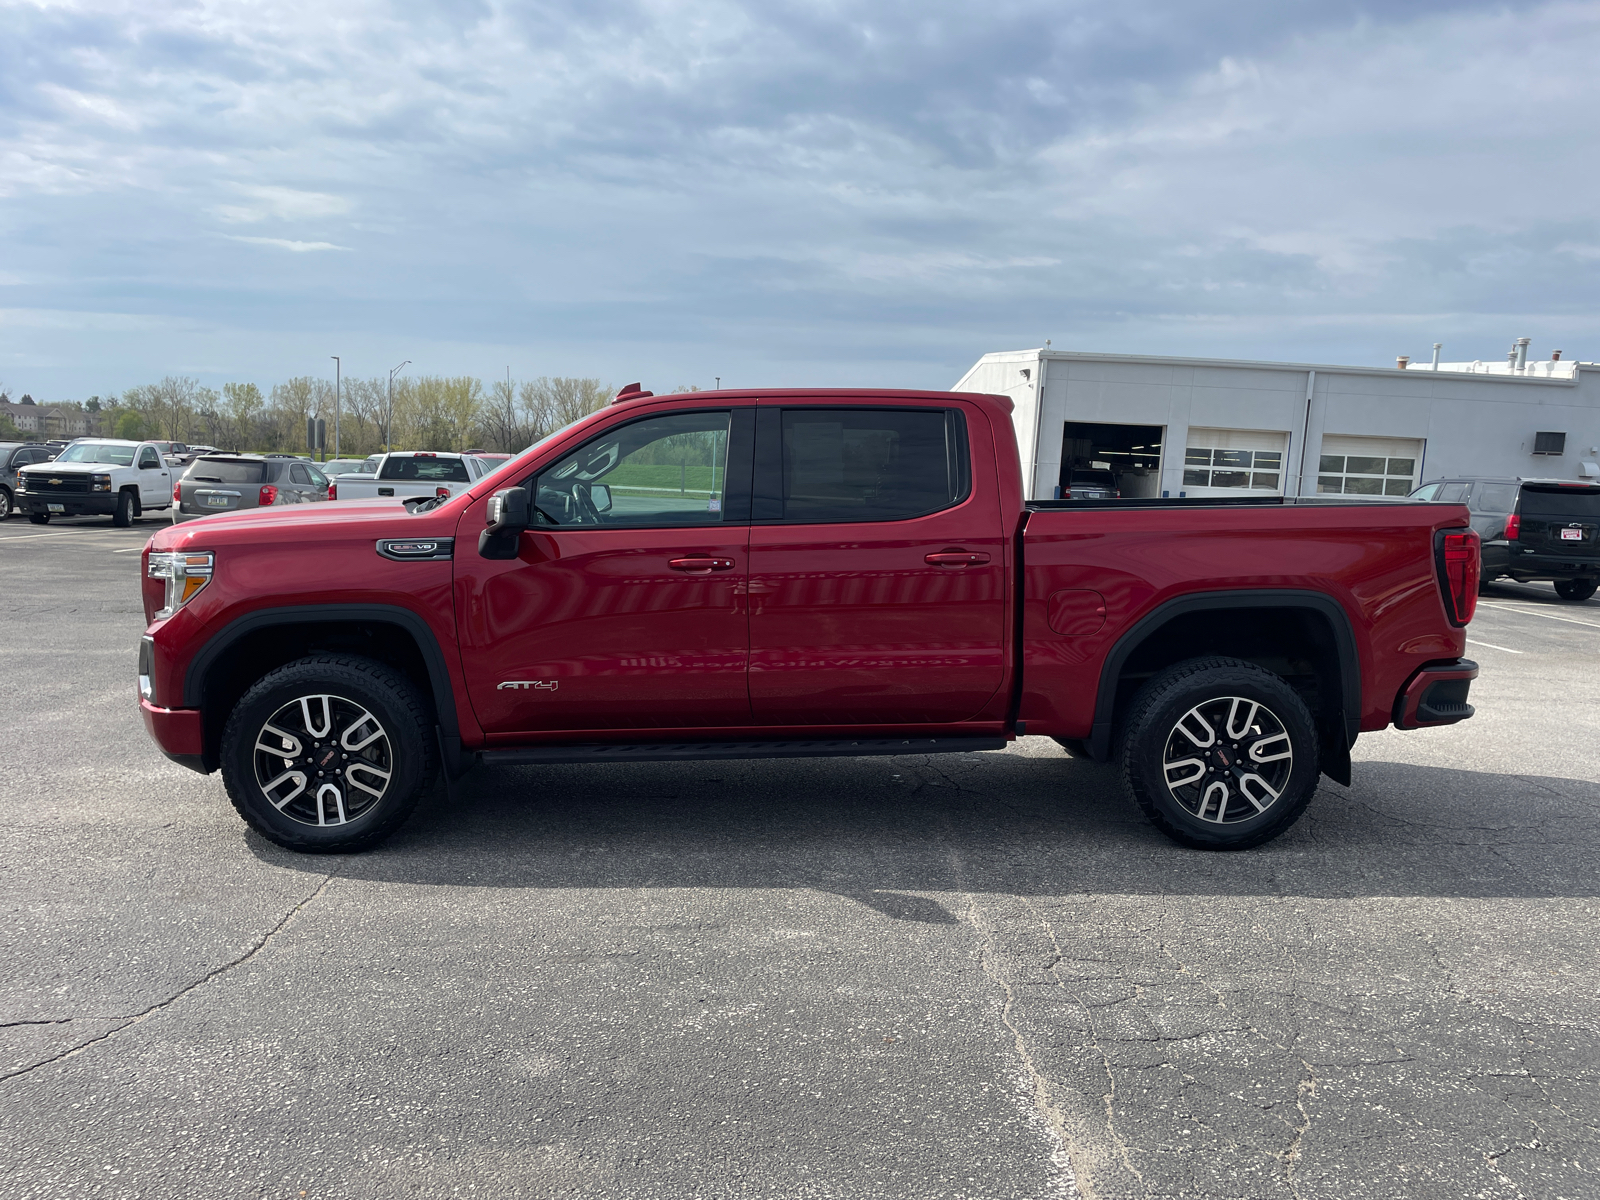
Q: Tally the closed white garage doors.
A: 2